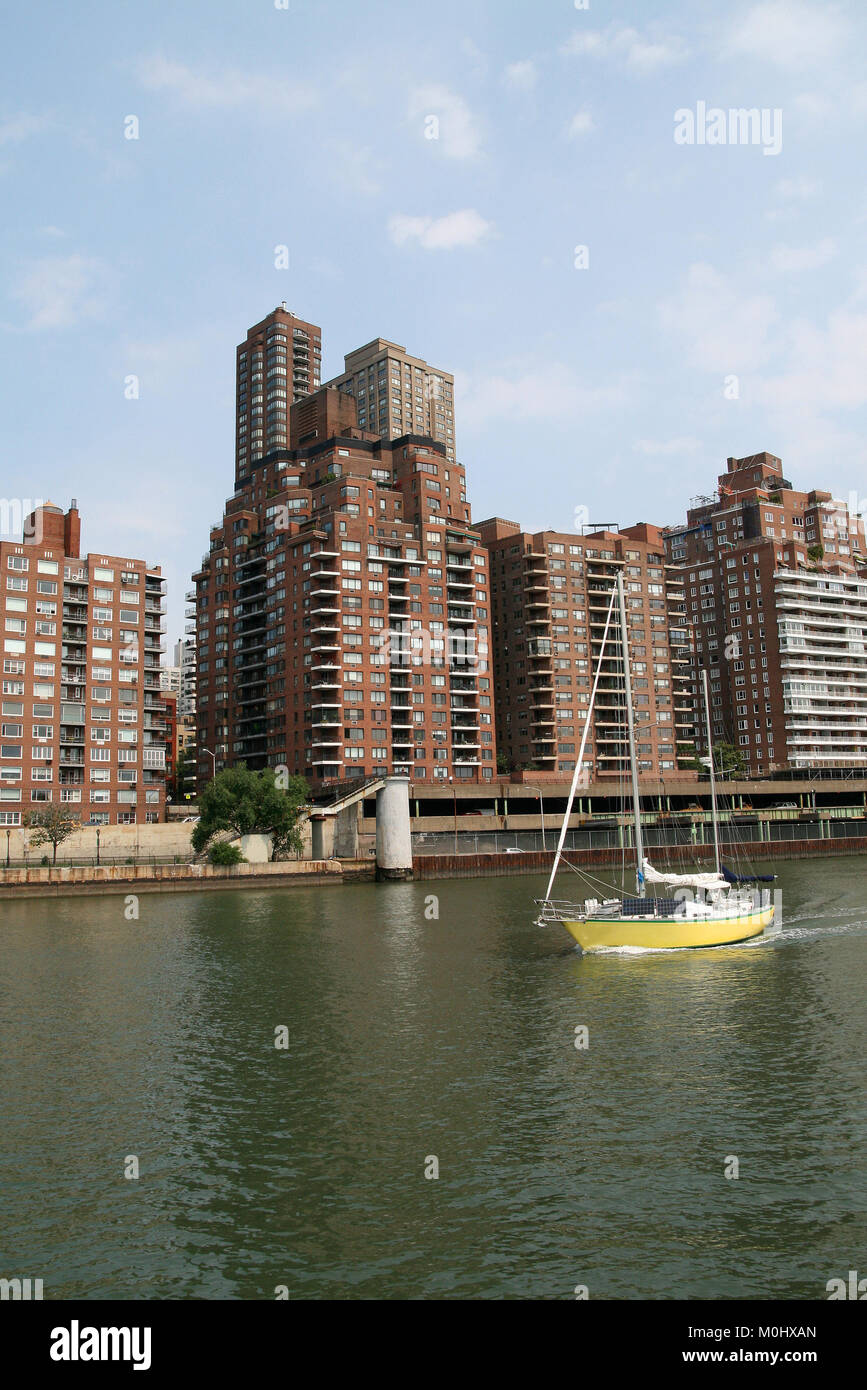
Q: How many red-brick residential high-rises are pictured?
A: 5